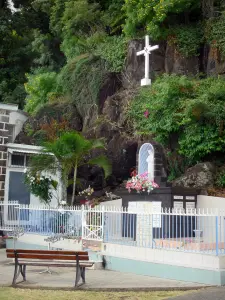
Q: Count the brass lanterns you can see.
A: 0